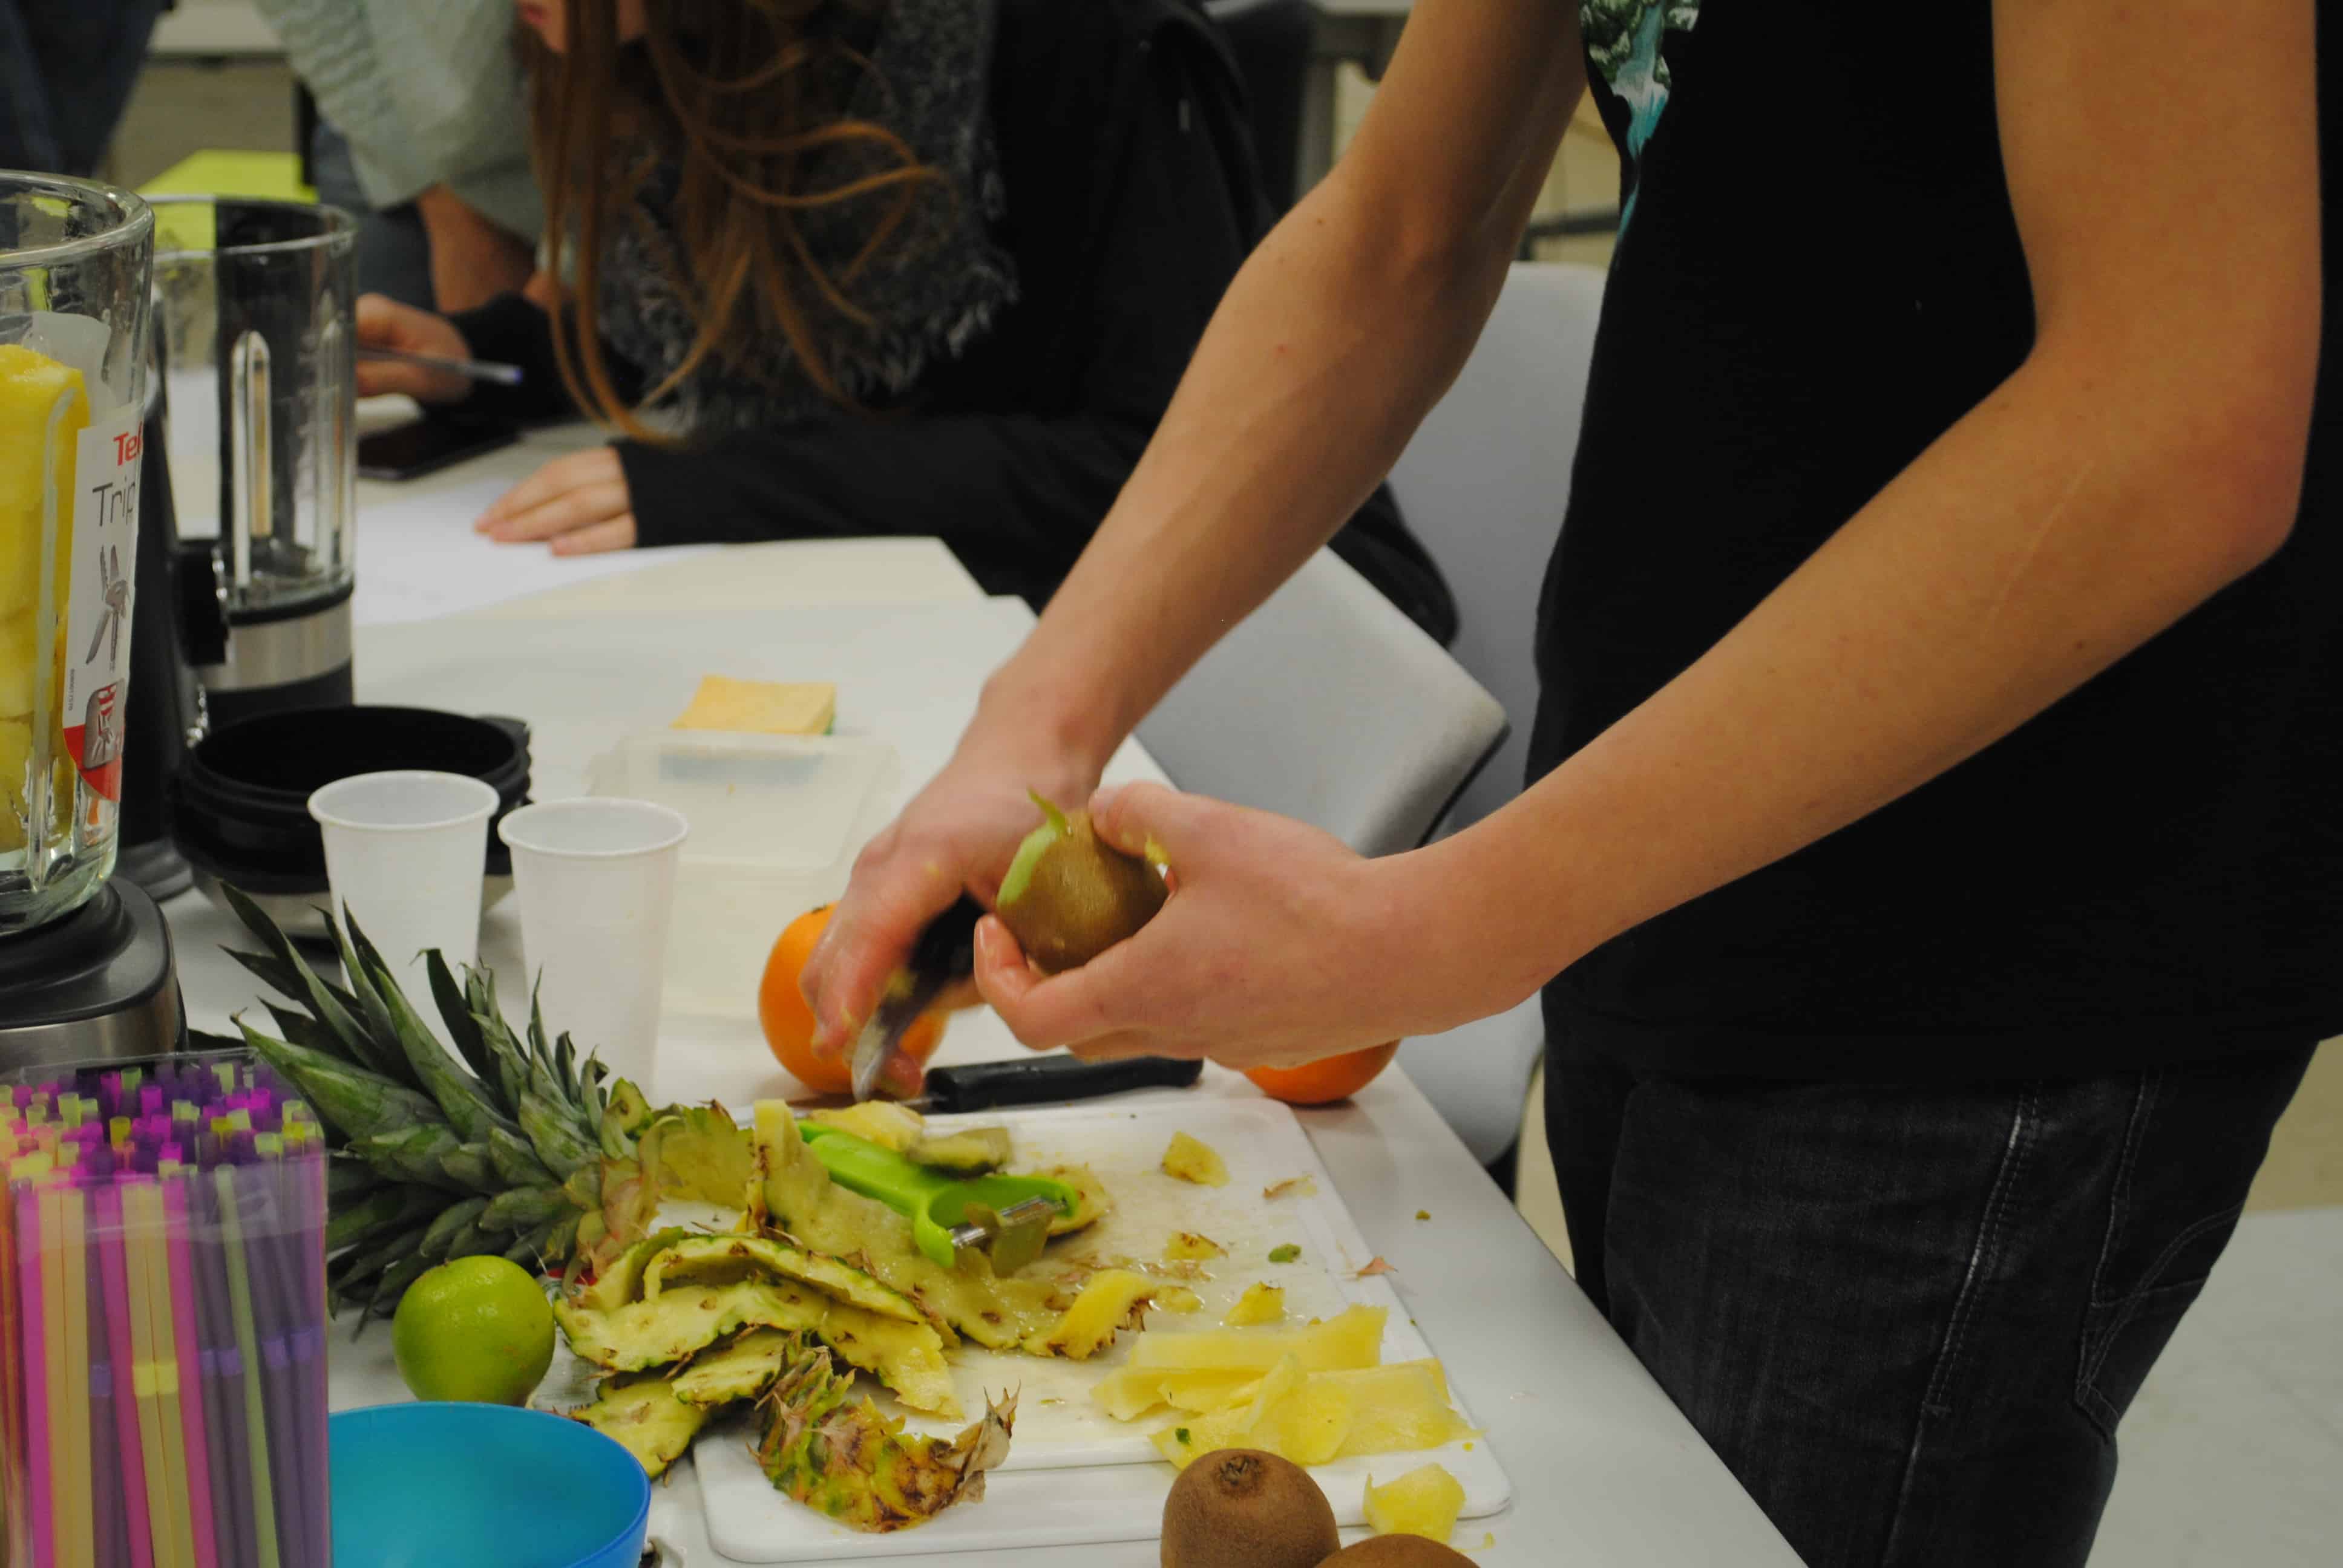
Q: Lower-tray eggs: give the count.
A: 0